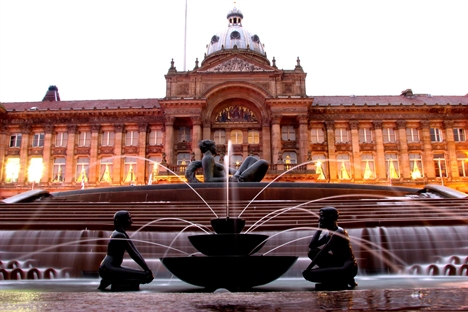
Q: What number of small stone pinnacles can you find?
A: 4